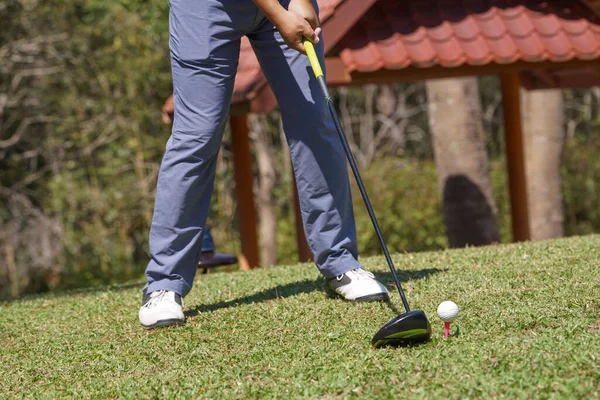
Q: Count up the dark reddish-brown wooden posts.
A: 3